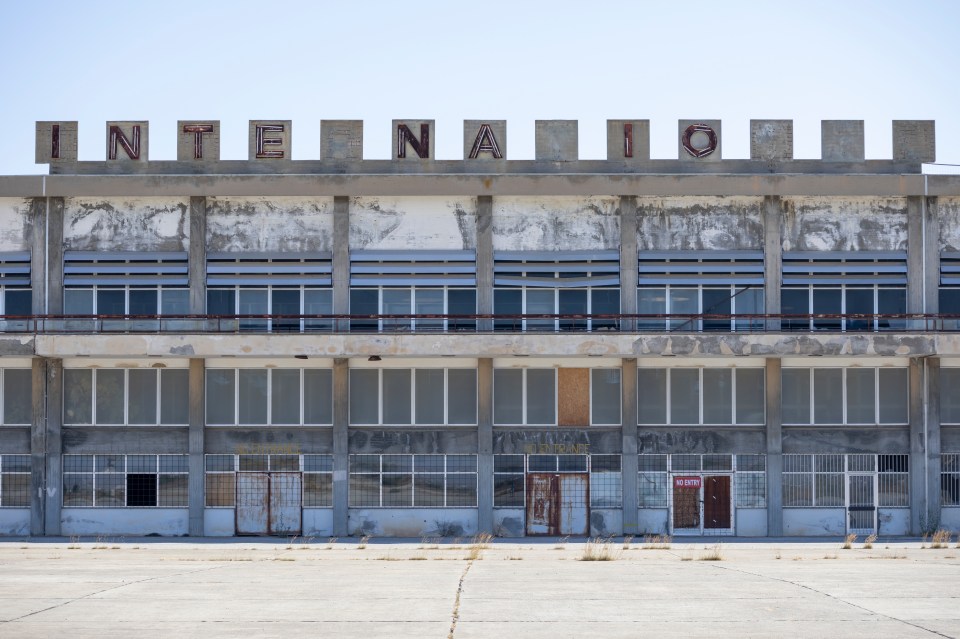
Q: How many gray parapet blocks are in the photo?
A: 13